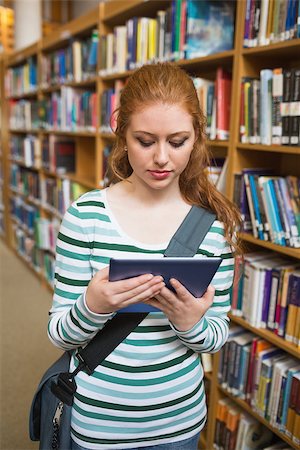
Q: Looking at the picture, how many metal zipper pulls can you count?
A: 1